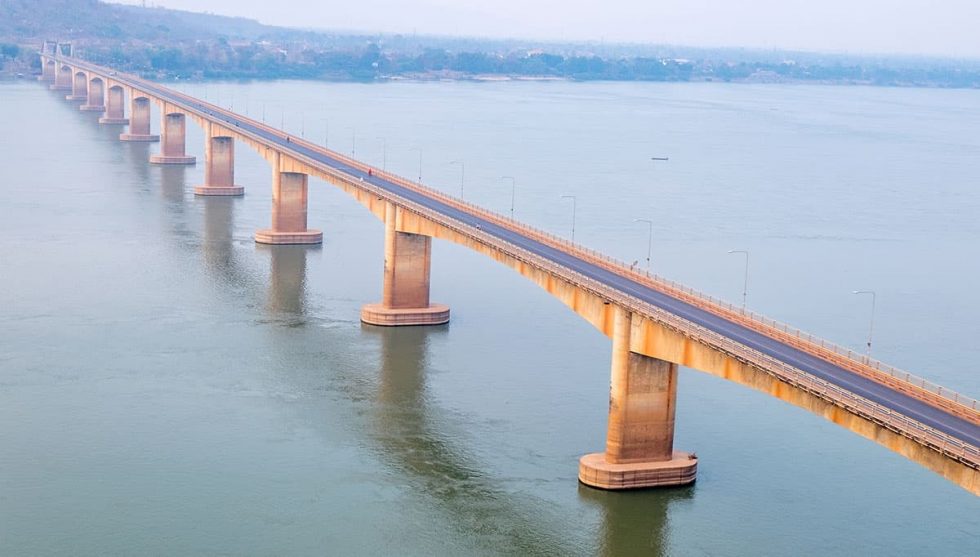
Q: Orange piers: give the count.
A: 11